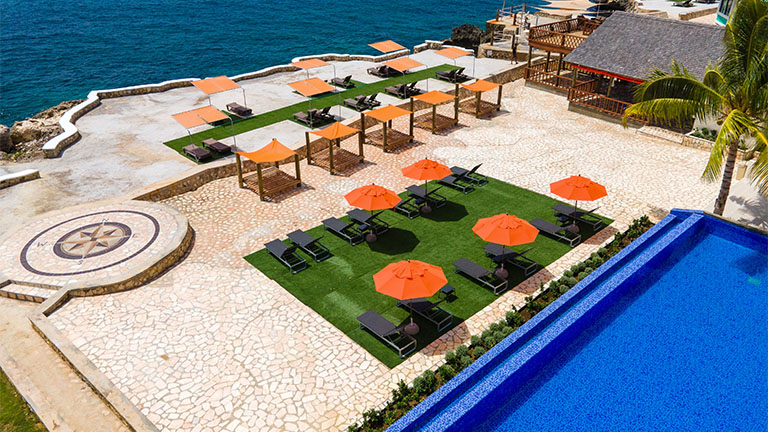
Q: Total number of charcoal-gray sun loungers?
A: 14